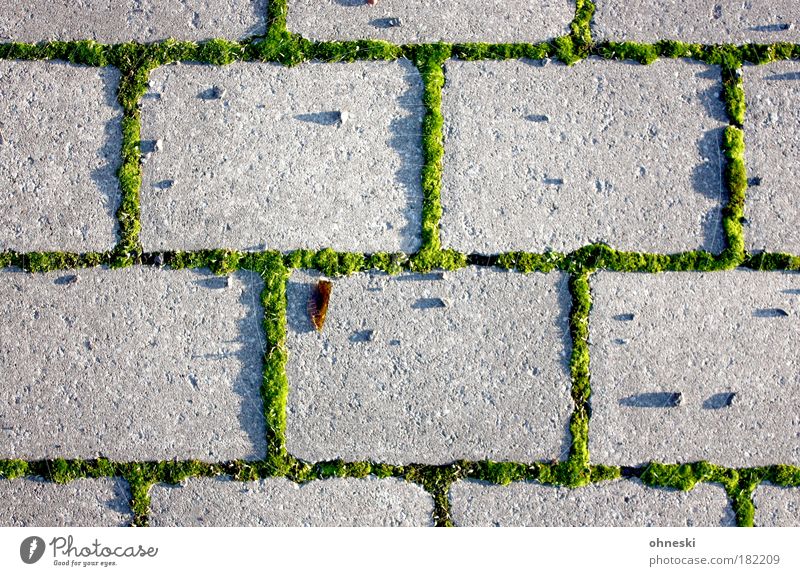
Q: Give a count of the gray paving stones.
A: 14